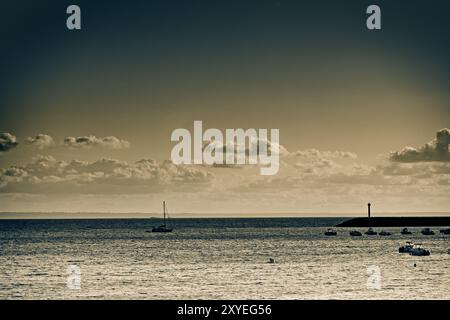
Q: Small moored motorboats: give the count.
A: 9